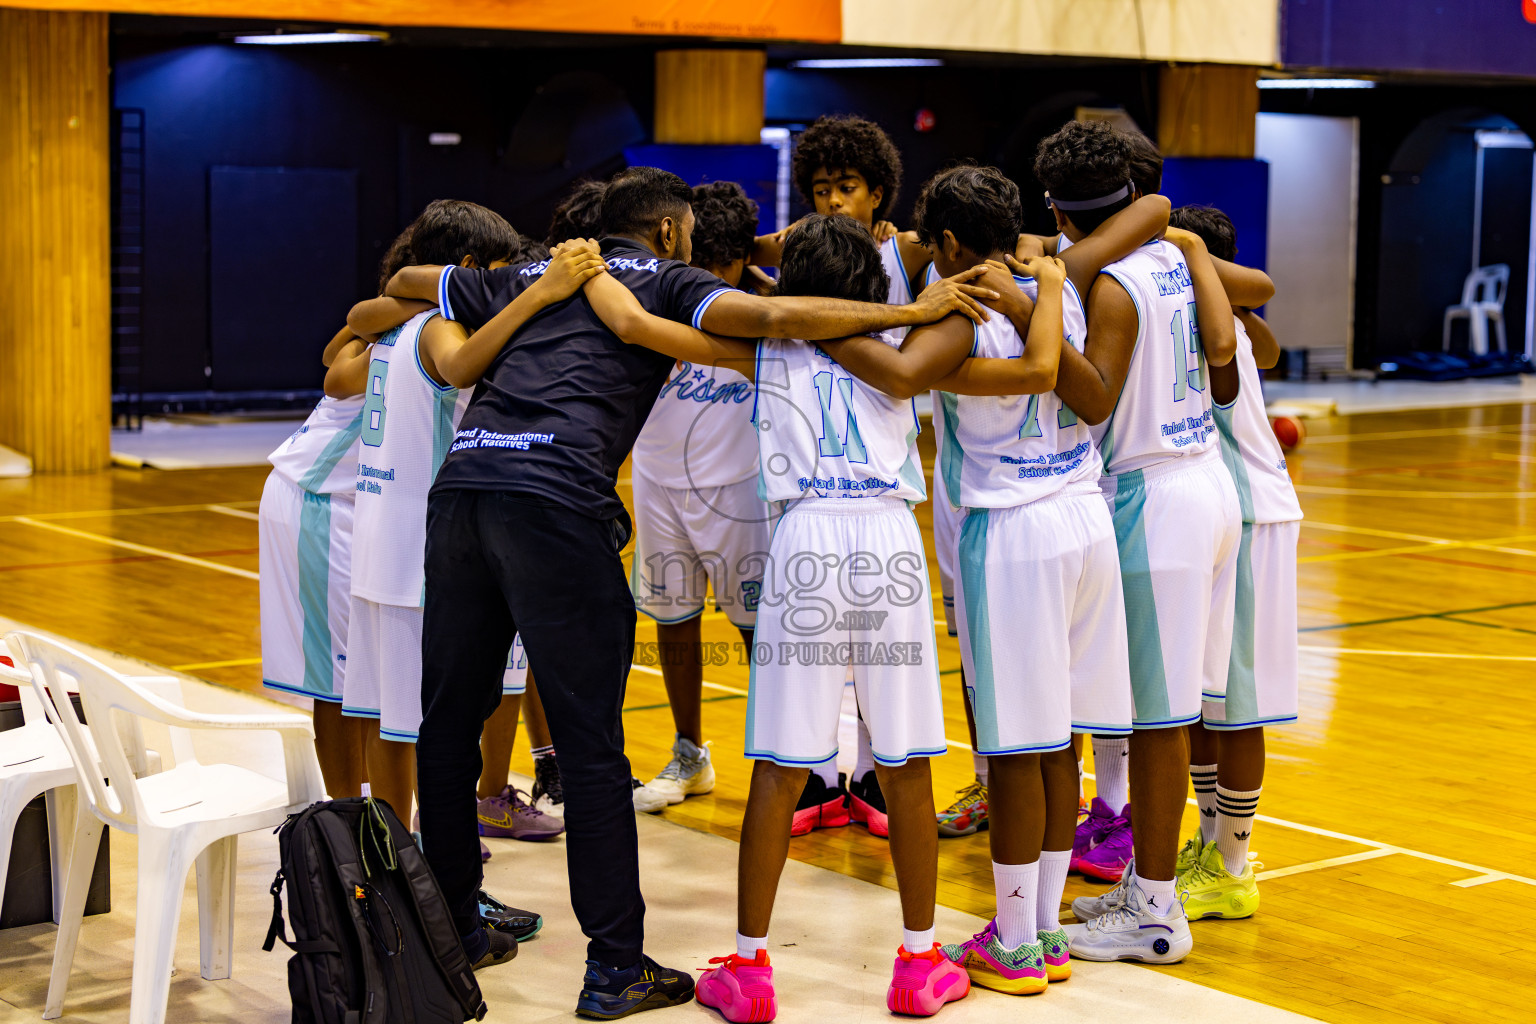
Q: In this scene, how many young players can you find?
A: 11